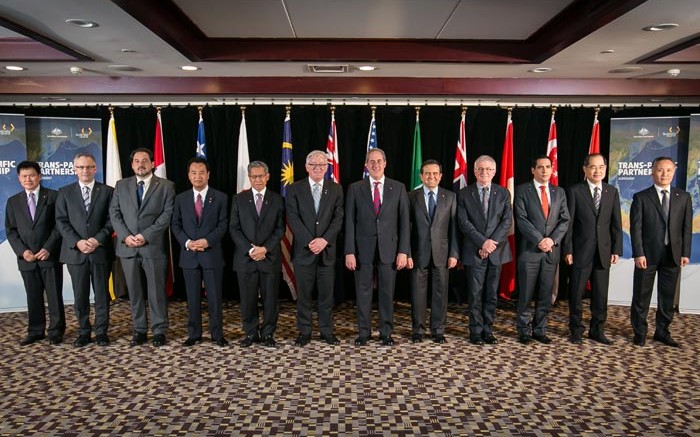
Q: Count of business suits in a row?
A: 12